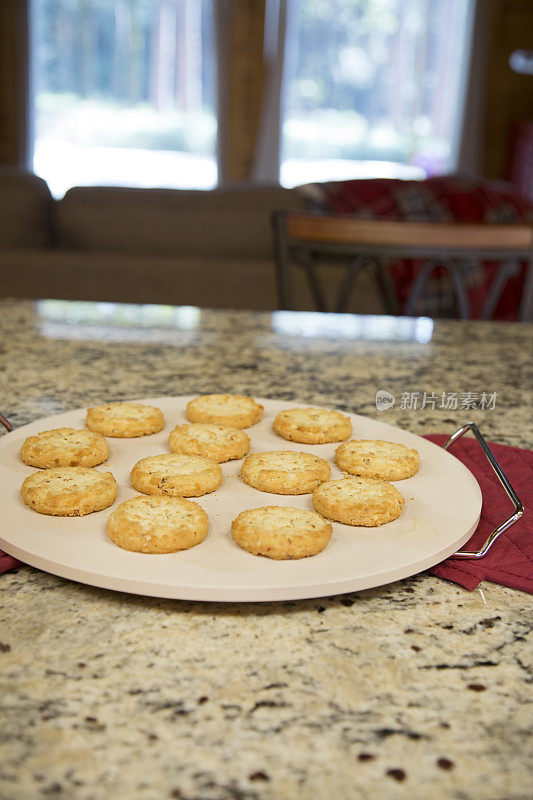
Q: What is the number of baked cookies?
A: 12